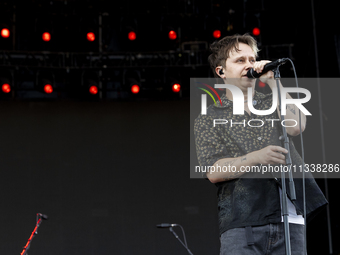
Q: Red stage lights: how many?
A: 13